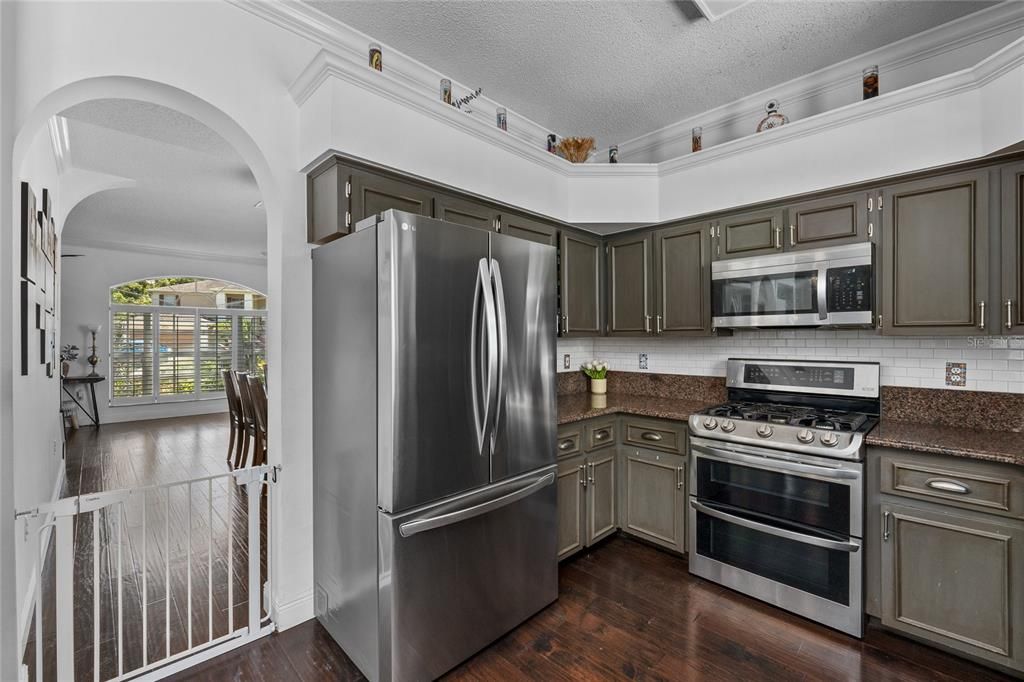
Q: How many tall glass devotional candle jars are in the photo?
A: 7